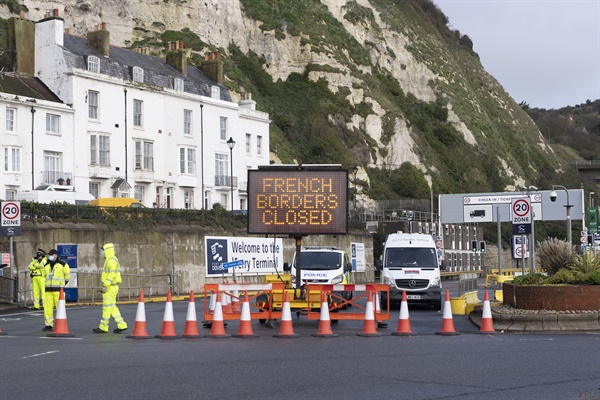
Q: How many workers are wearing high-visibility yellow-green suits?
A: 3